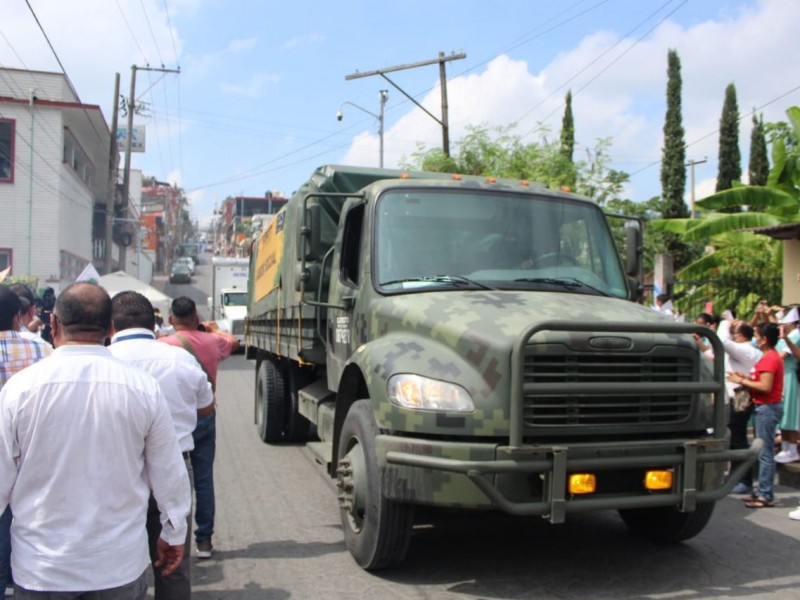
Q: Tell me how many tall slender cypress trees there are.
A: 4